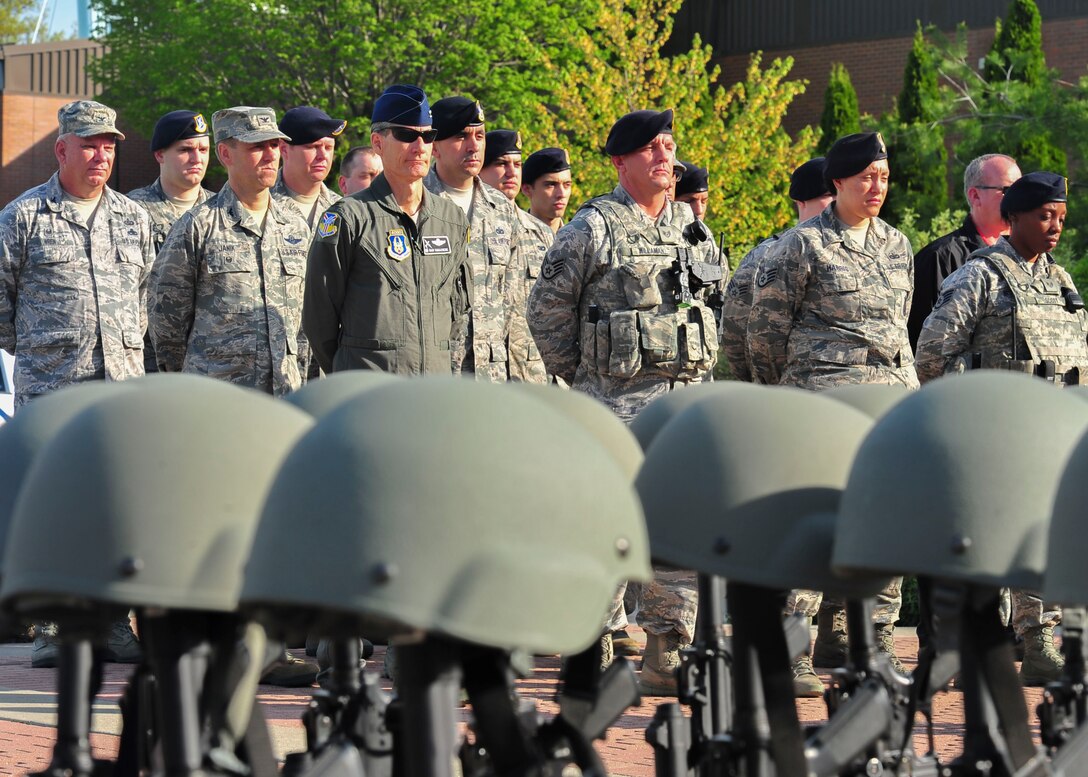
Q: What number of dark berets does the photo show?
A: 10